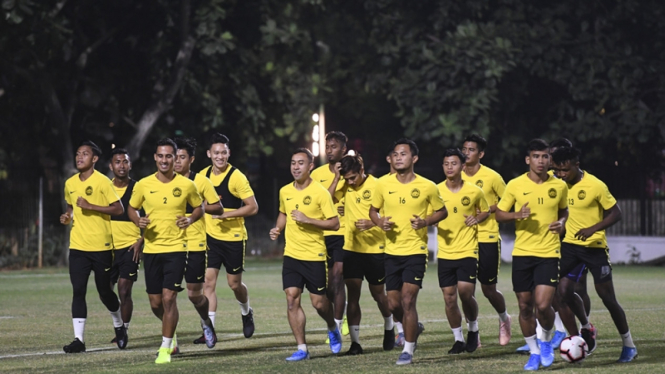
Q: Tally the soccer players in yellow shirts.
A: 15